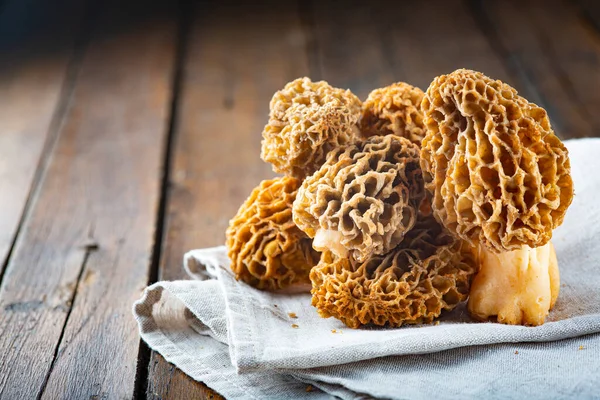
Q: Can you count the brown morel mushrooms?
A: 6